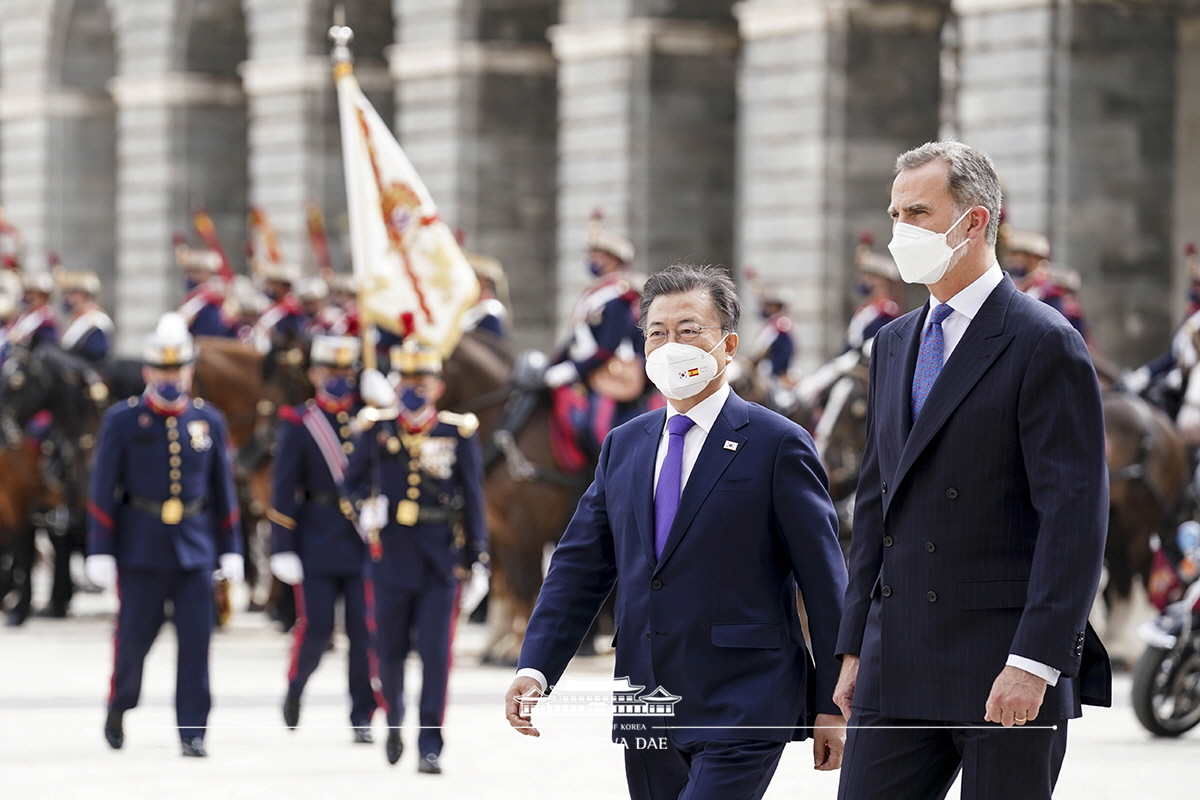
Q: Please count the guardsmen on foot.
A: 3